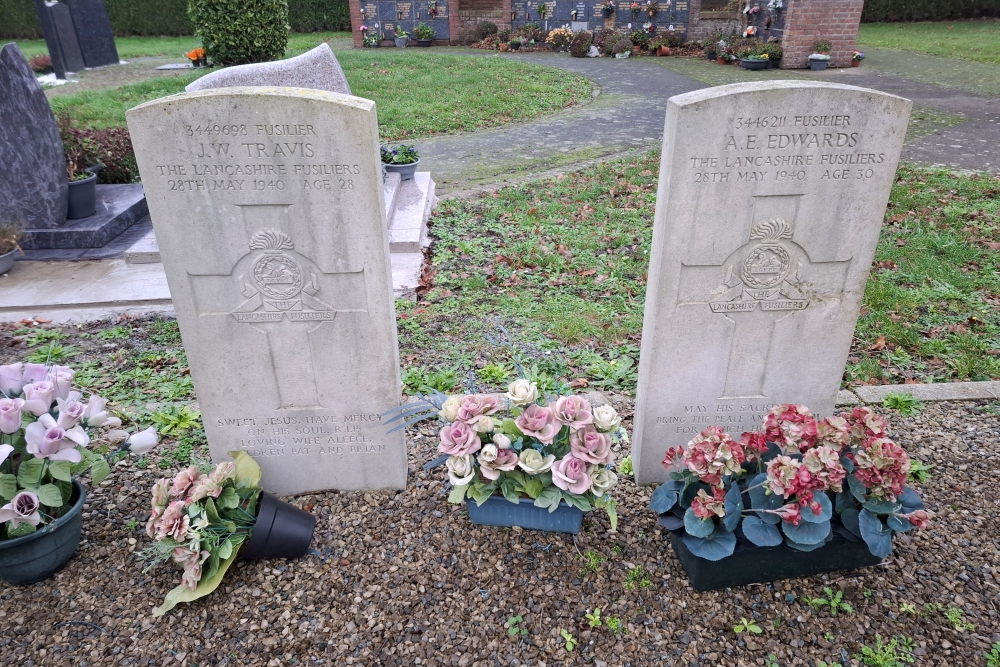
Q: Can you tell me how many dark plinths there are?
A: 1